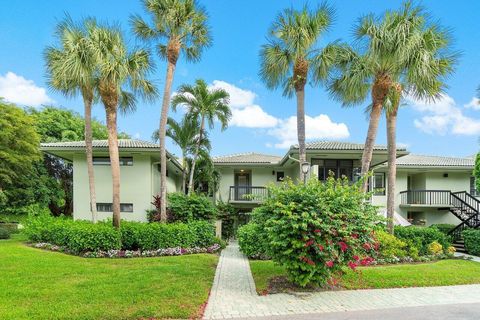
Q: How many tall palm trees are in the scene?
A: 6